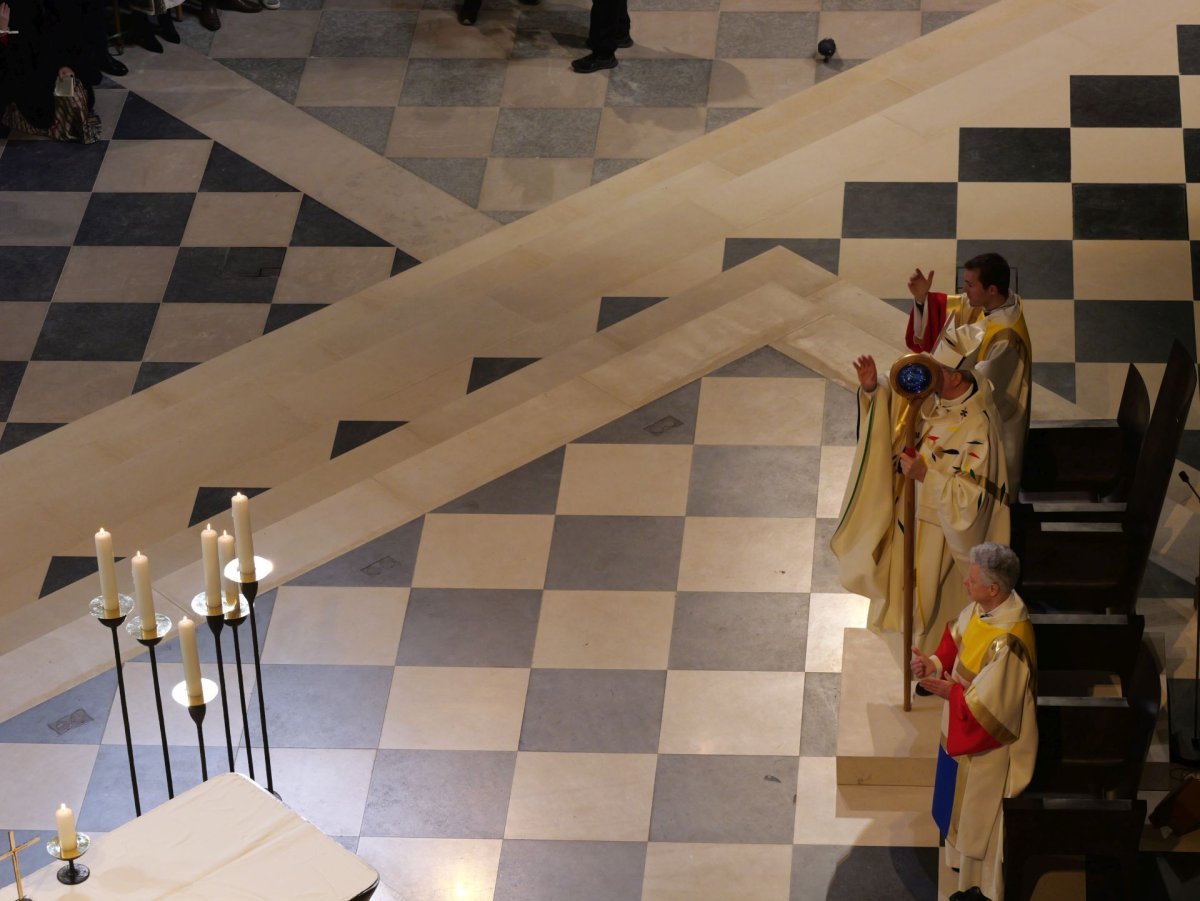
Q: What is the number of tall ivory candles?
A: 6